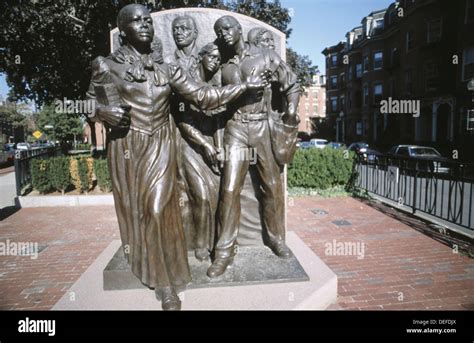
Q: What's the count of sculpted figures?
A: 5